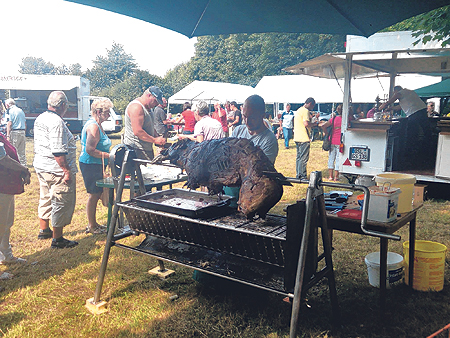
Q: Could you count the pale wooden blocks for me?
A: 2